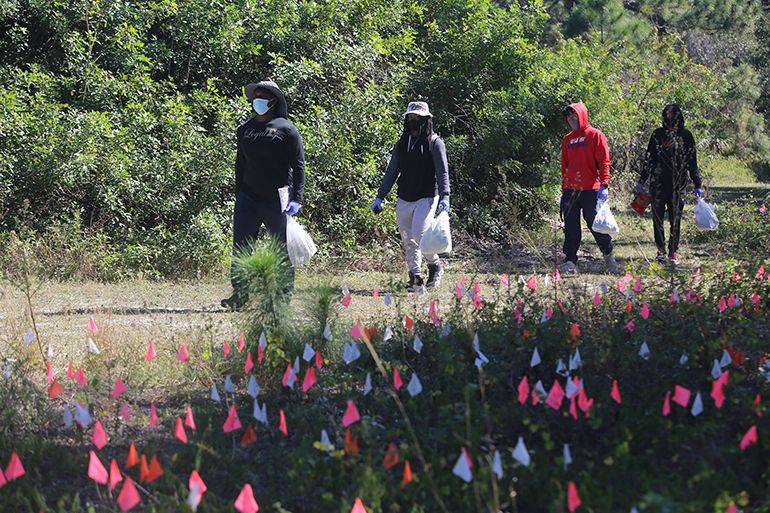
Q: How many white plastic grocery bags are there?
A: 4